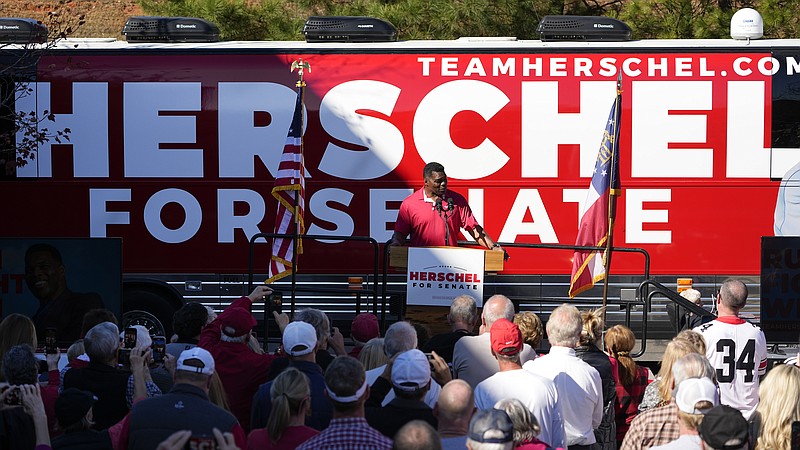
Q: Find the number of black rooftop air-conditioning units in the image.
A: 4